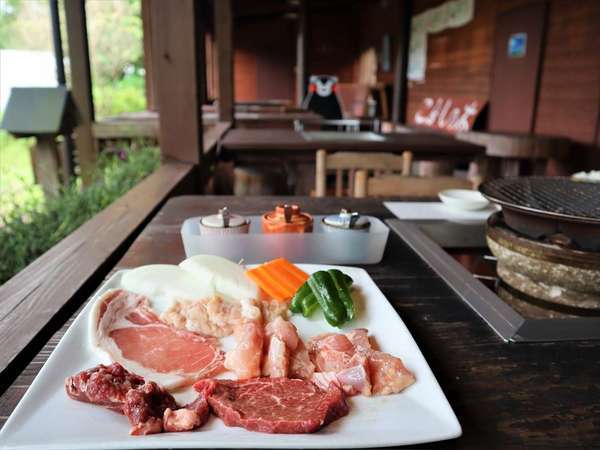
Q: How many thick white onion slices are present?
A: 2